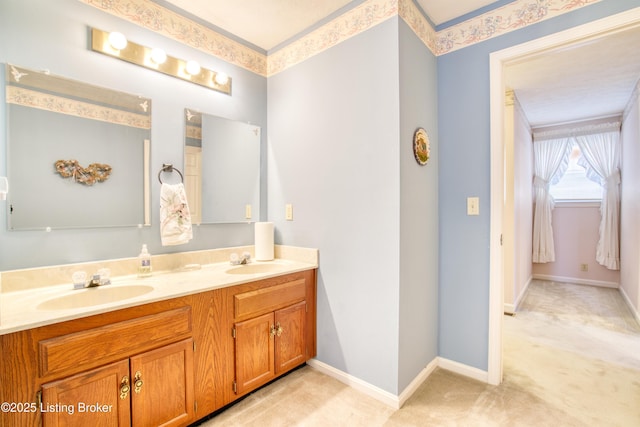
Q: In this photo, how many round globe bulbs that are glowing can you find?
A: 4